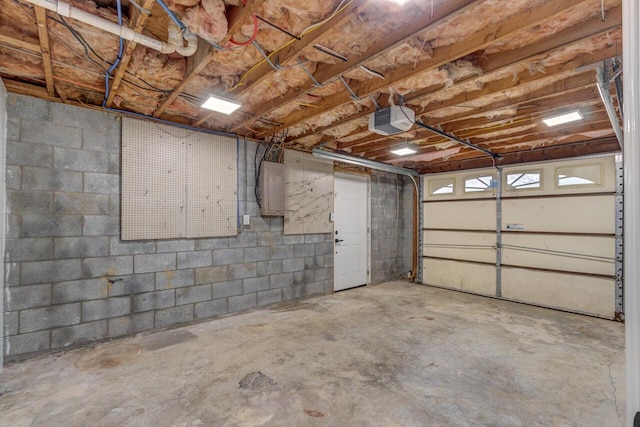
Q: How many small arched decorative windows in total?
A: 4